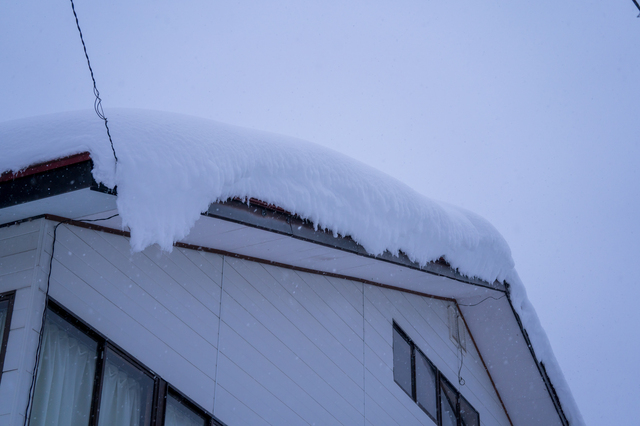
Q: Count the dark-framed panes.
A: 8